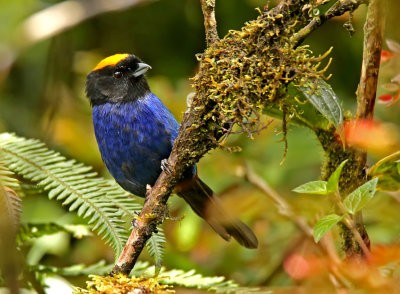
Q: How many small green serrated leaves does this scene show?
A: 4